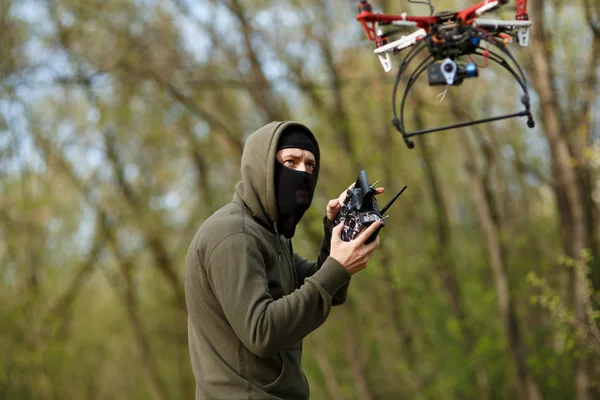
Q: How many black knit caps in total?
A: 1